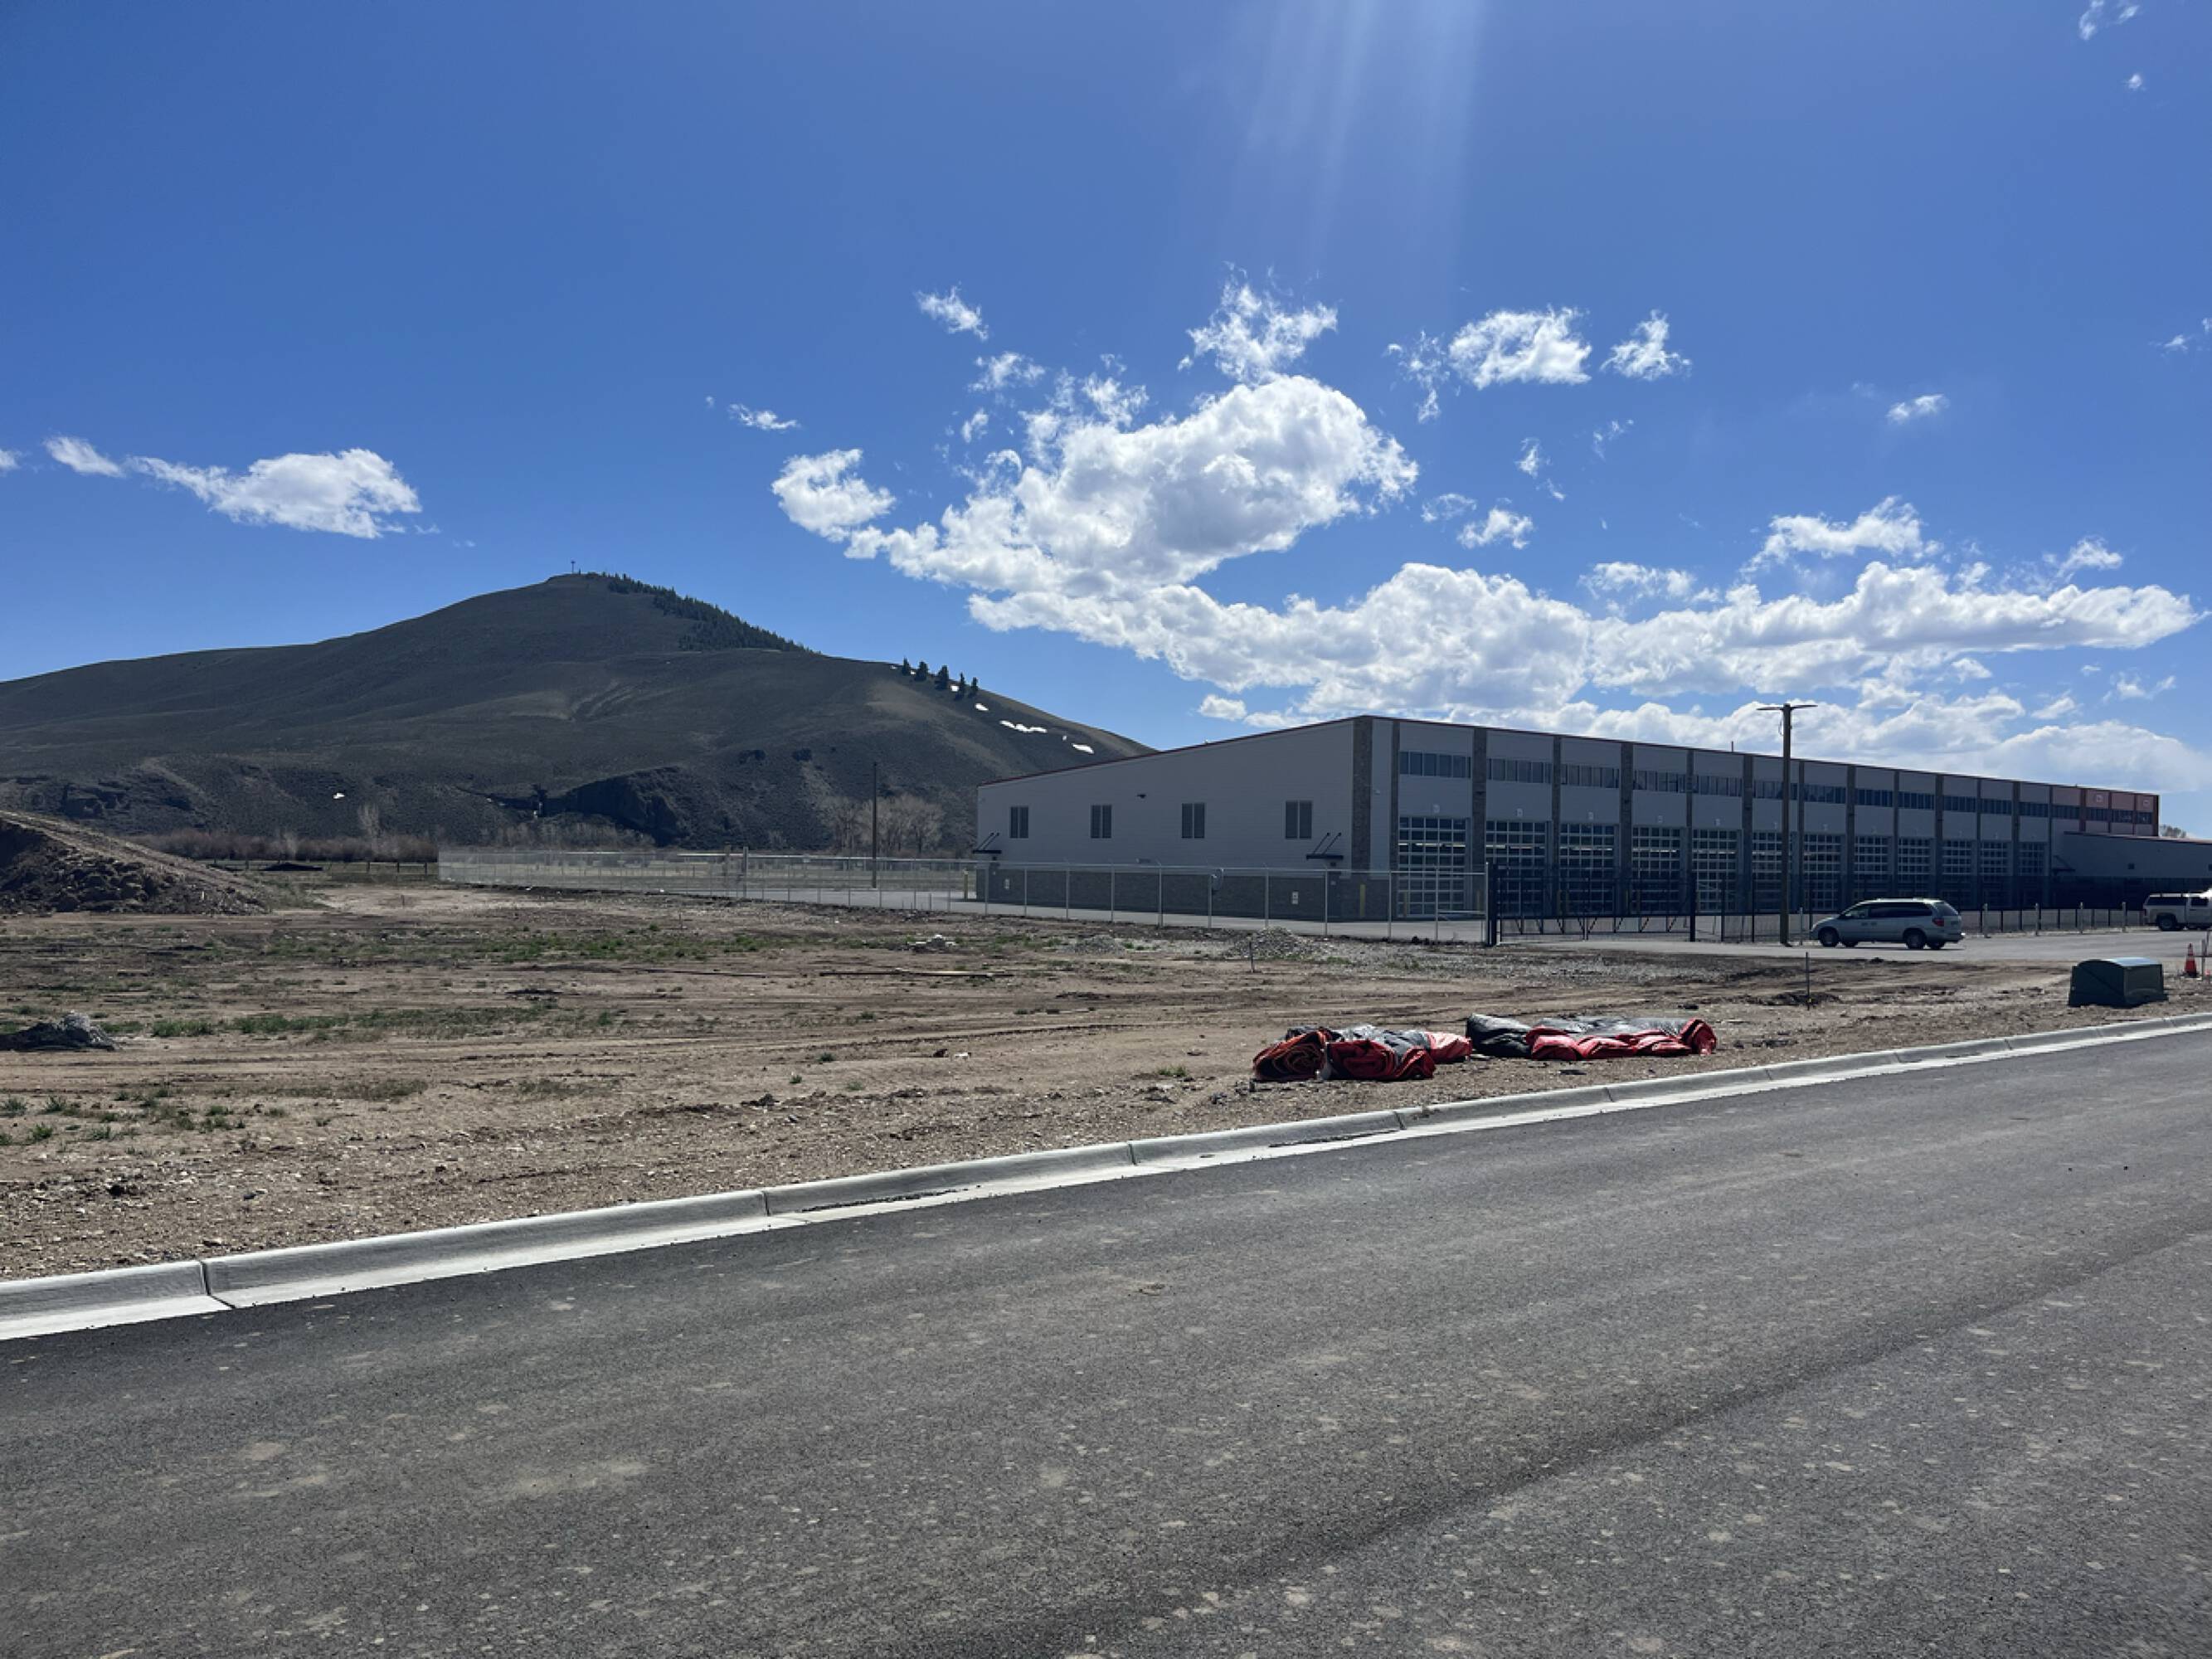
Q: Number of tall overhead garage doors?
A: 12